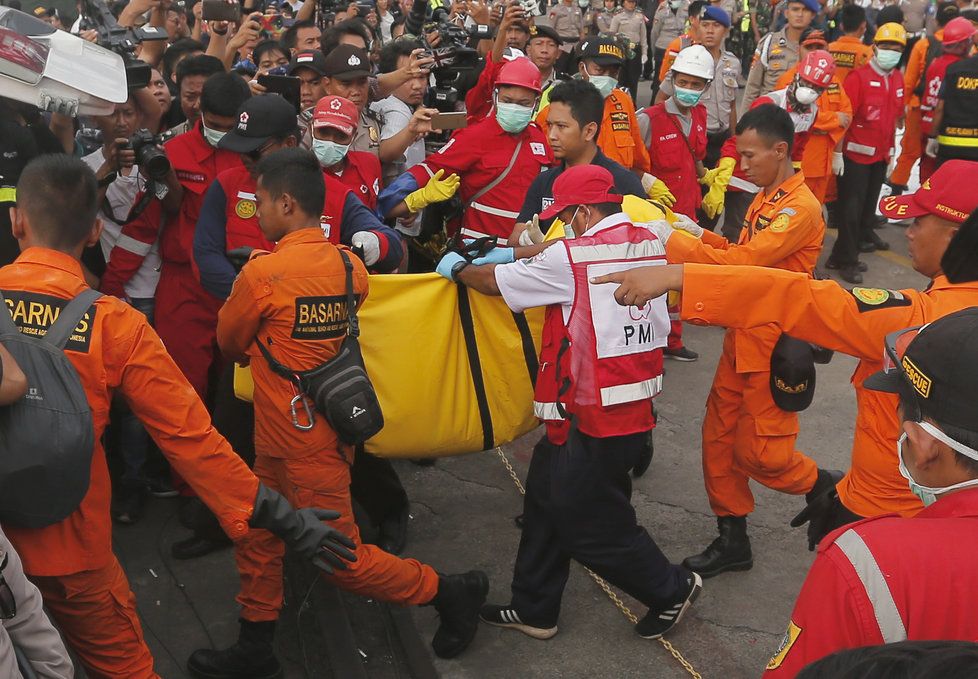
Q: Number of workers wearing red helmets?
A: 3